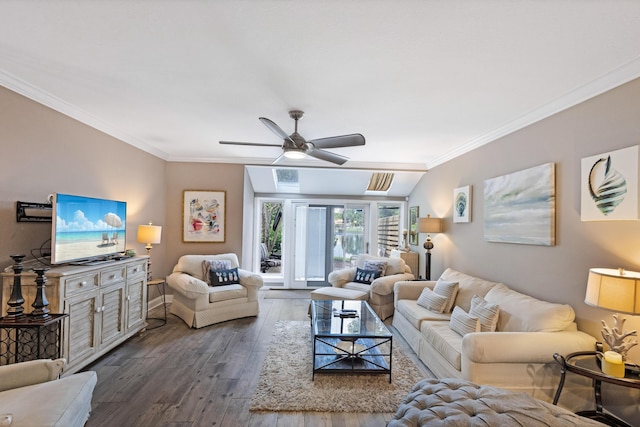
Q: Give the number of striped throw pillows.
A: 4